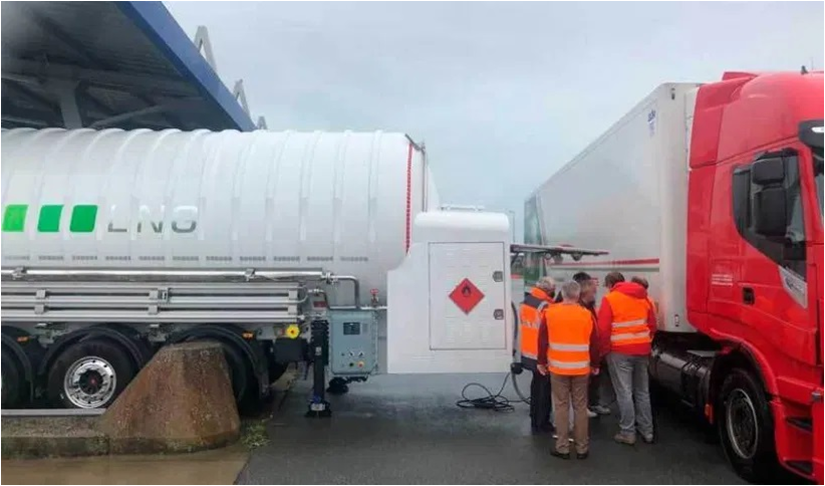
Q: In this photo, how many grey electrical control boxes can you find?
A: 1